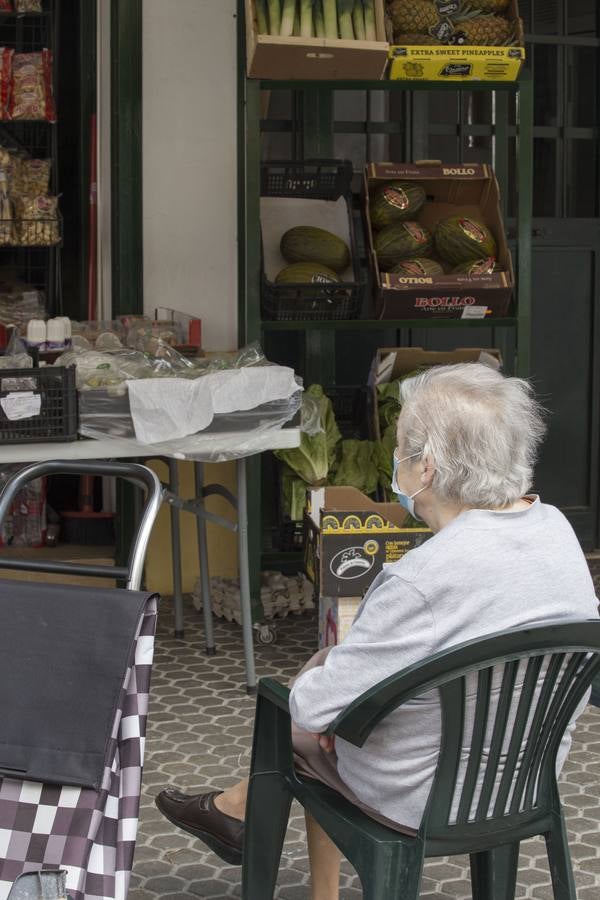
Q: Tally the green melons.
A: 7